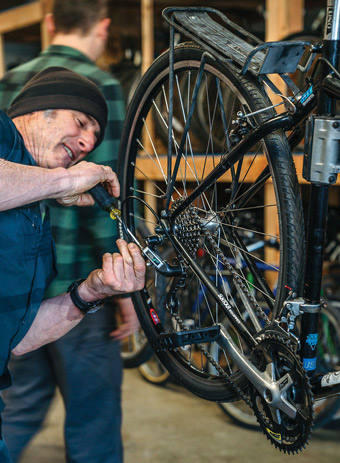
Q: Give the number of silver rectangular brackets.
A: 1